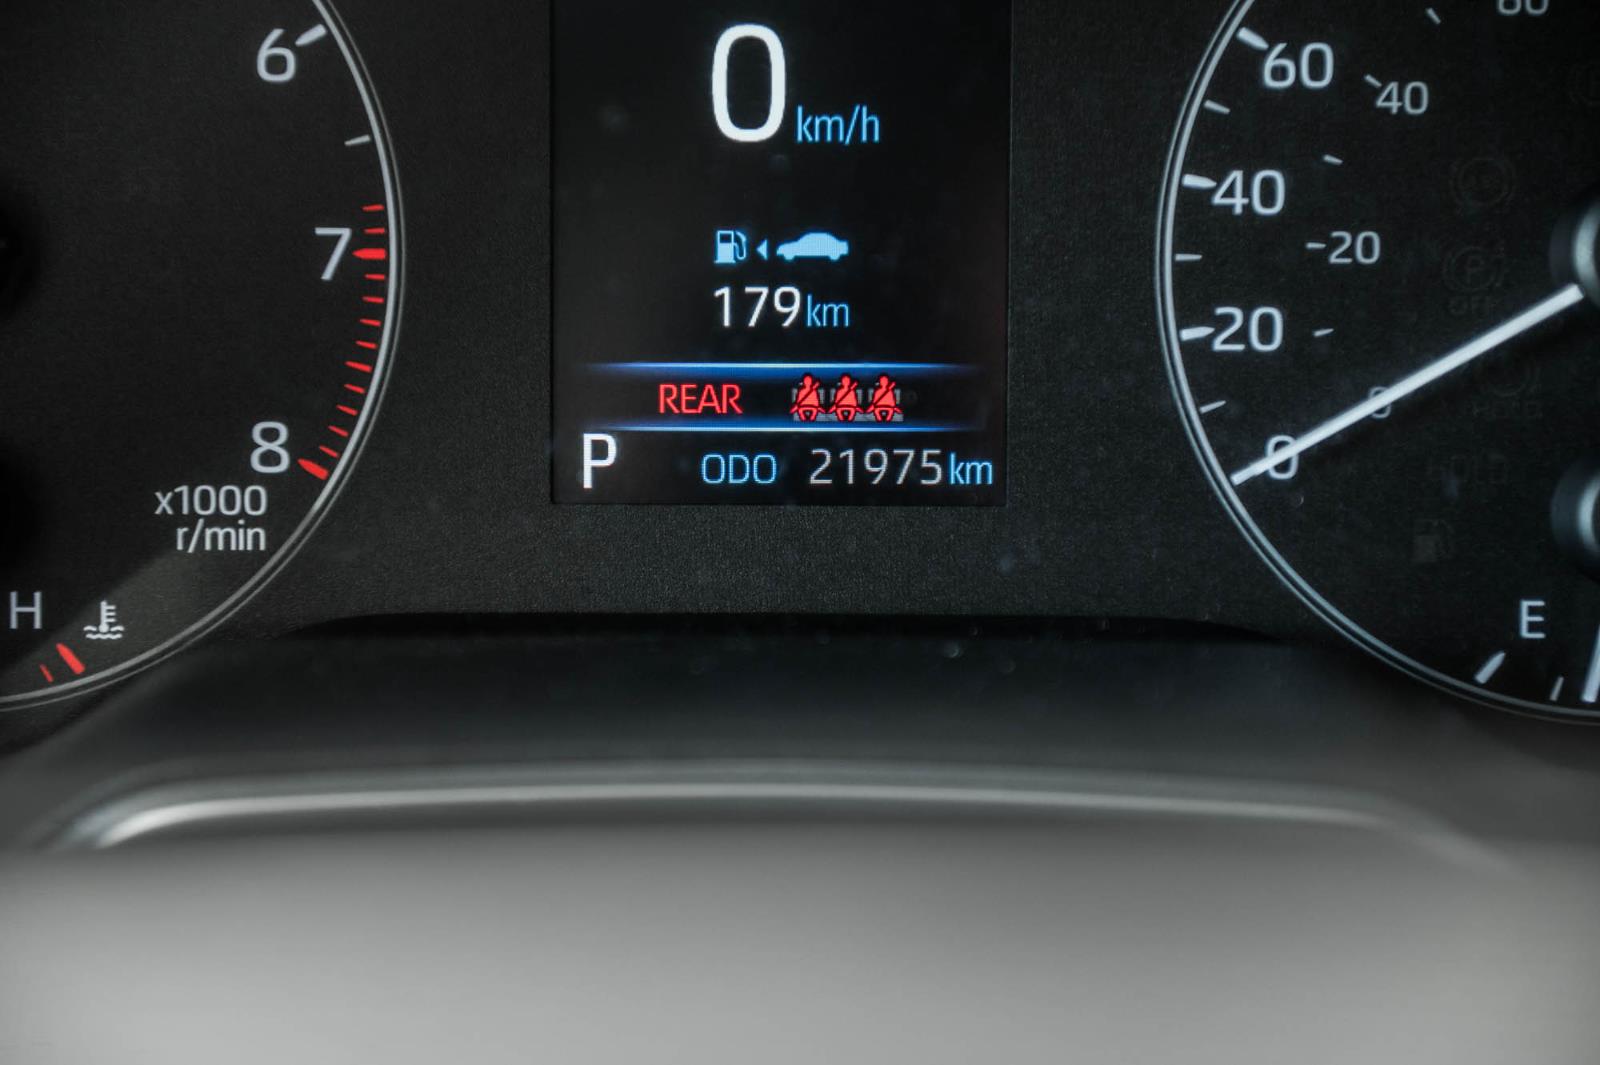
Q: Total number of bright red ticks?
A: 15